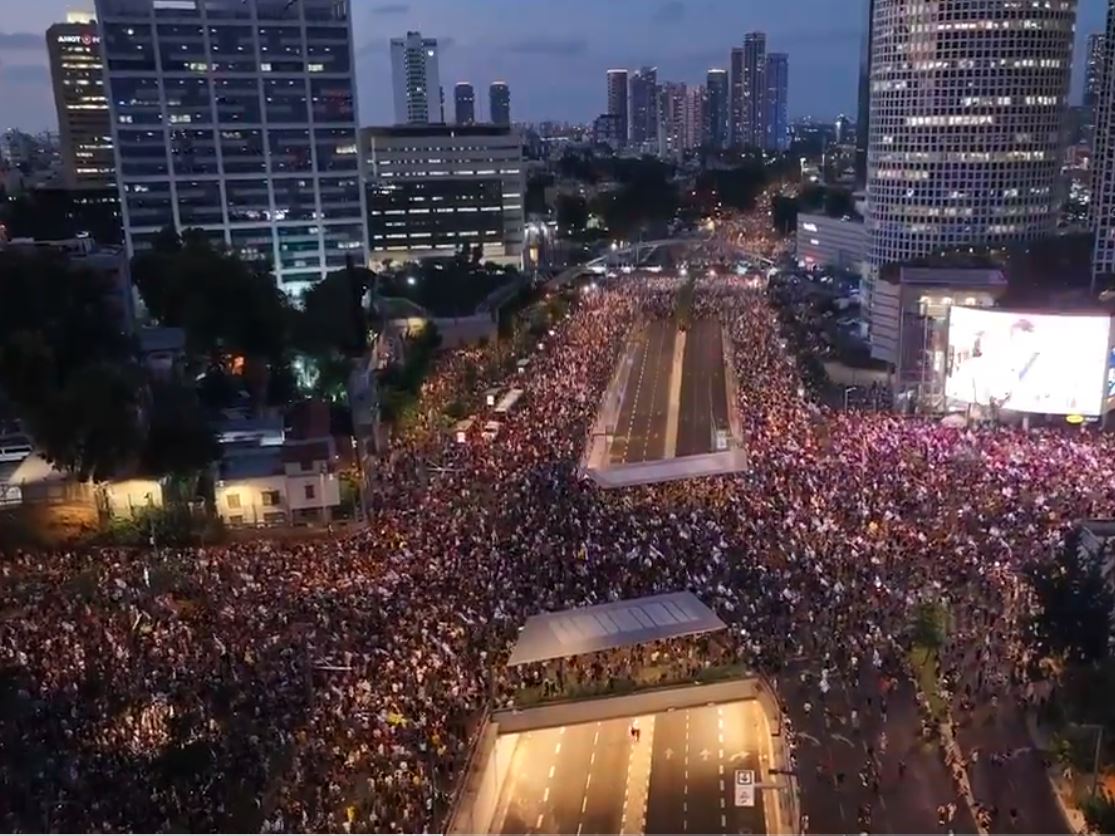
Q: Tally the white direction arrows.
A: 5